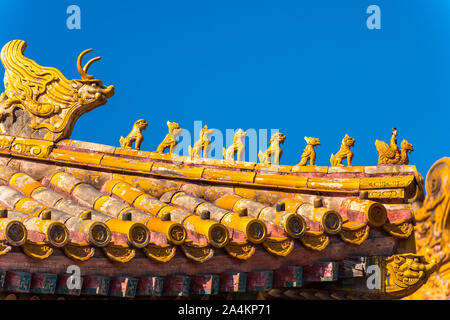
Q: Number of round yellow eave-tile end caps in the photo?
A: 10